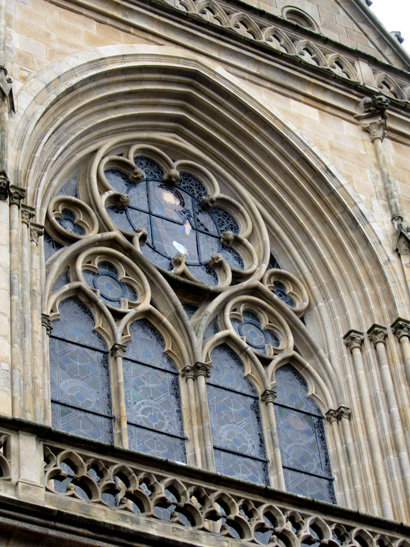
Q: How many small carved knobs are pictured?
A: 8